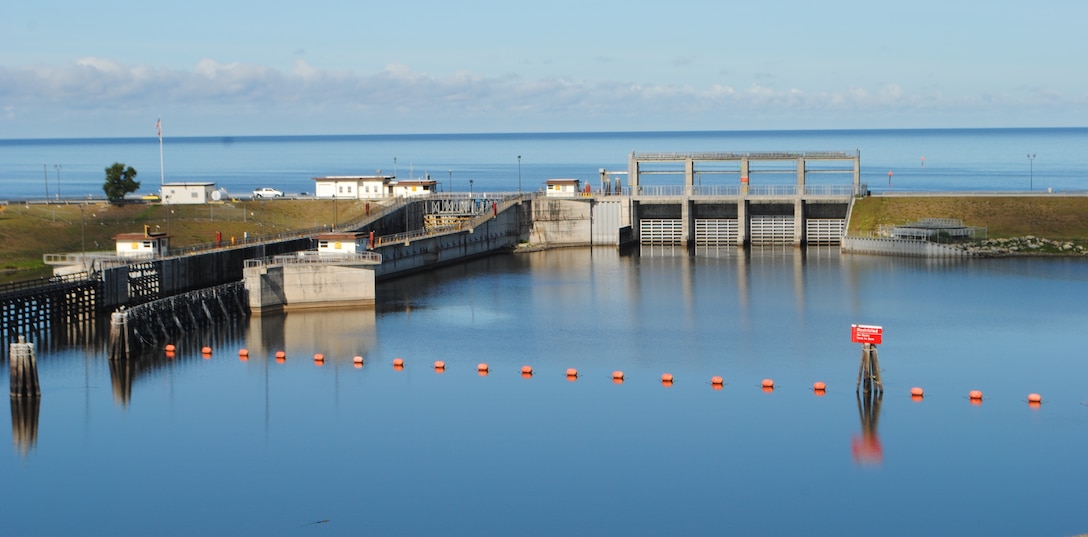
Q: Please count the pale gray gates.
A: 4